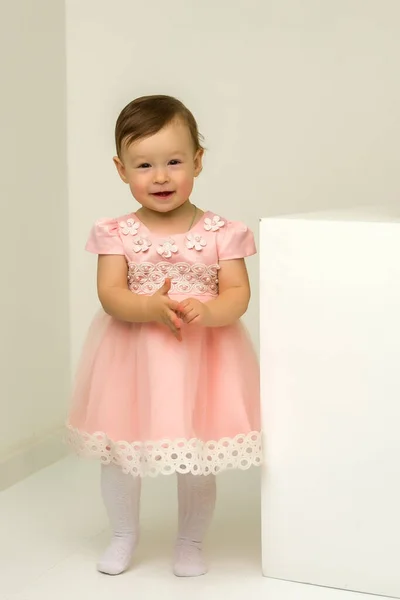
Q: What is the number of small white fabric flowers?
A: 5